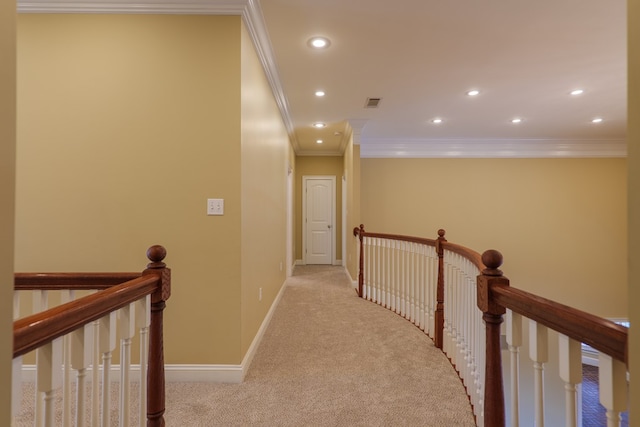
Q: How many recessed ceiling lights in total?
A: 9